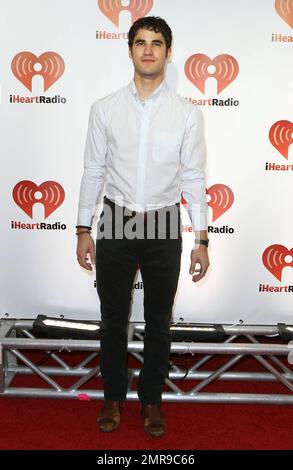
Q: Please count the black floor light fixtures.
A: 3